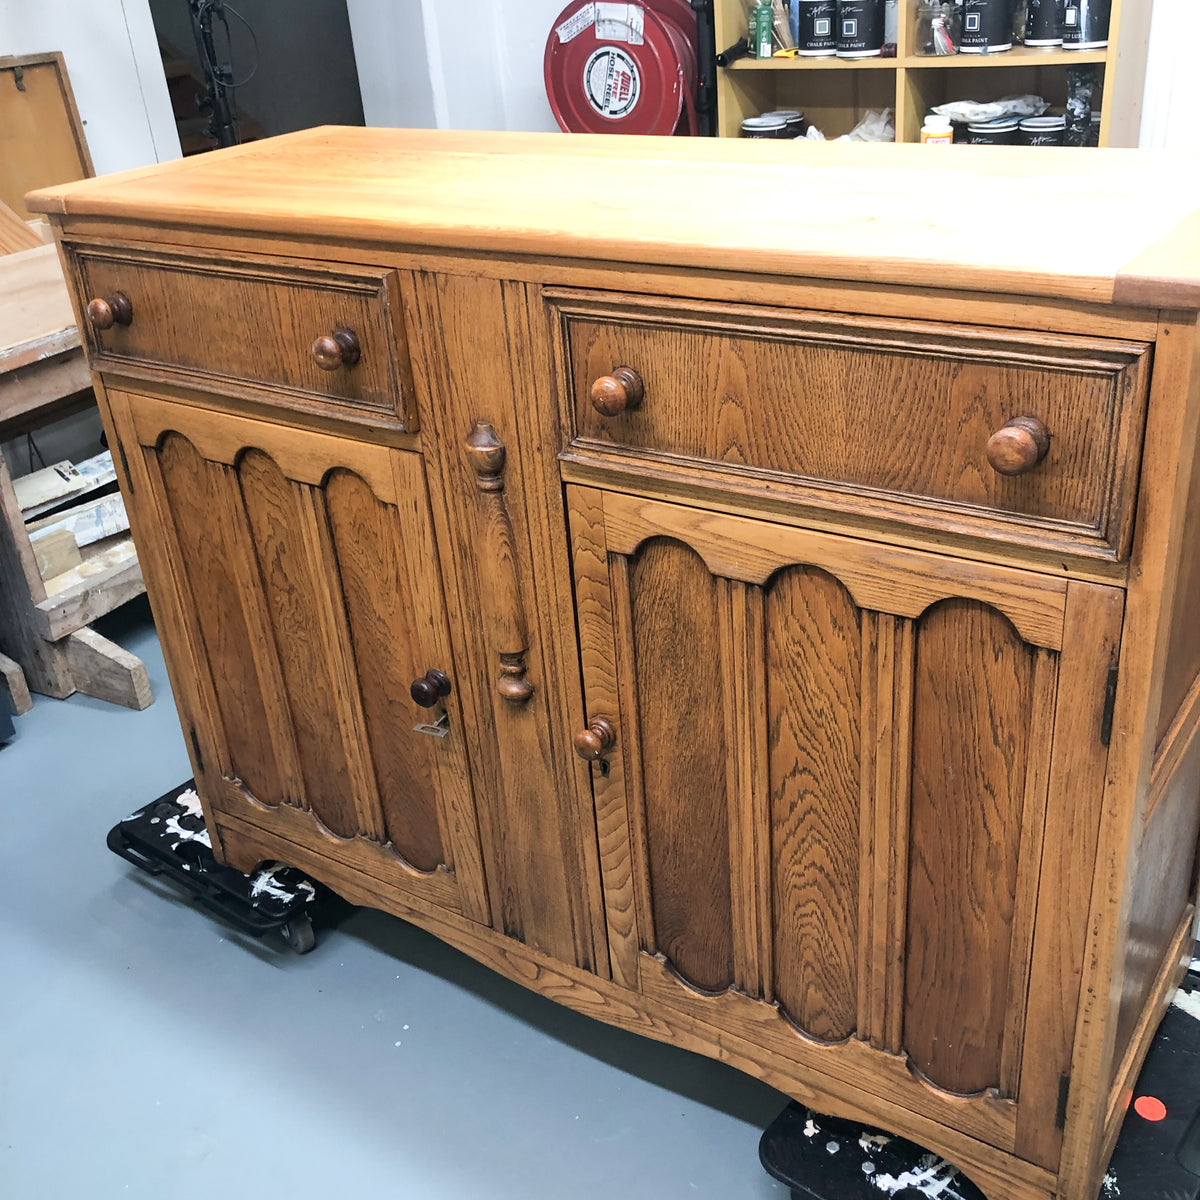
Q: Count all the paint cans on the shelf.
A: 9